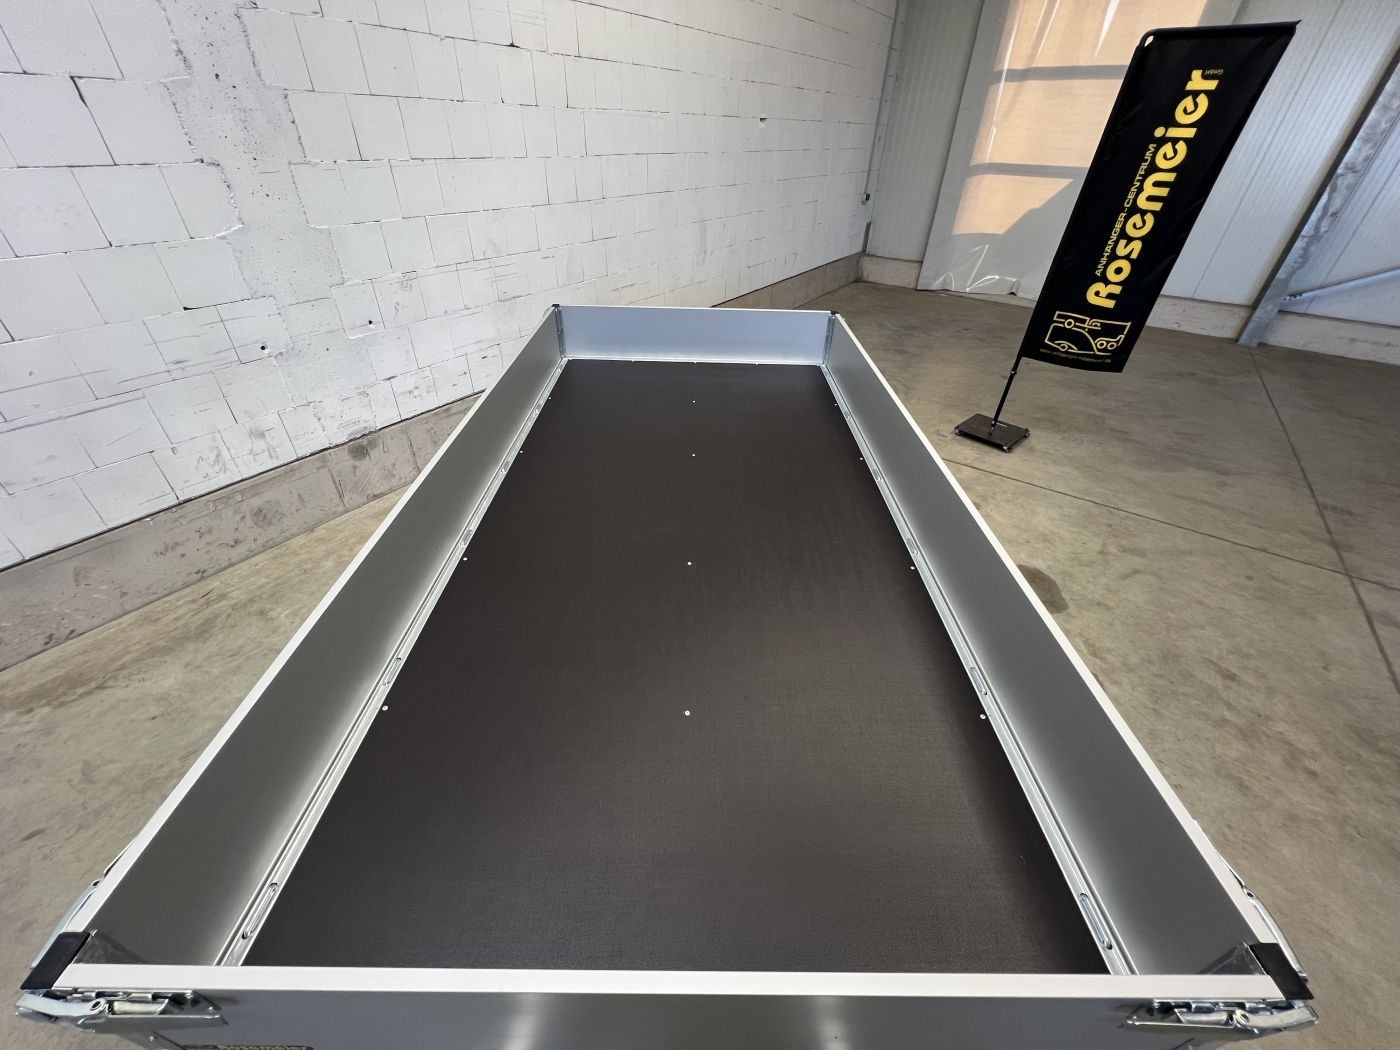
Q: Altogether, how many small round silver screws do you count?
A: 12